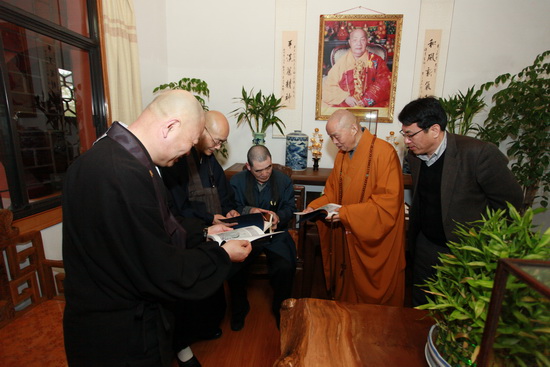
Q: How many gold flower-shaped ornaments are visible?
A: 2